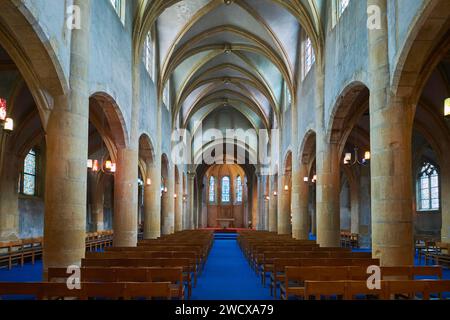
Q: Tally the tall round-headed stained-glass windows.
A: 3